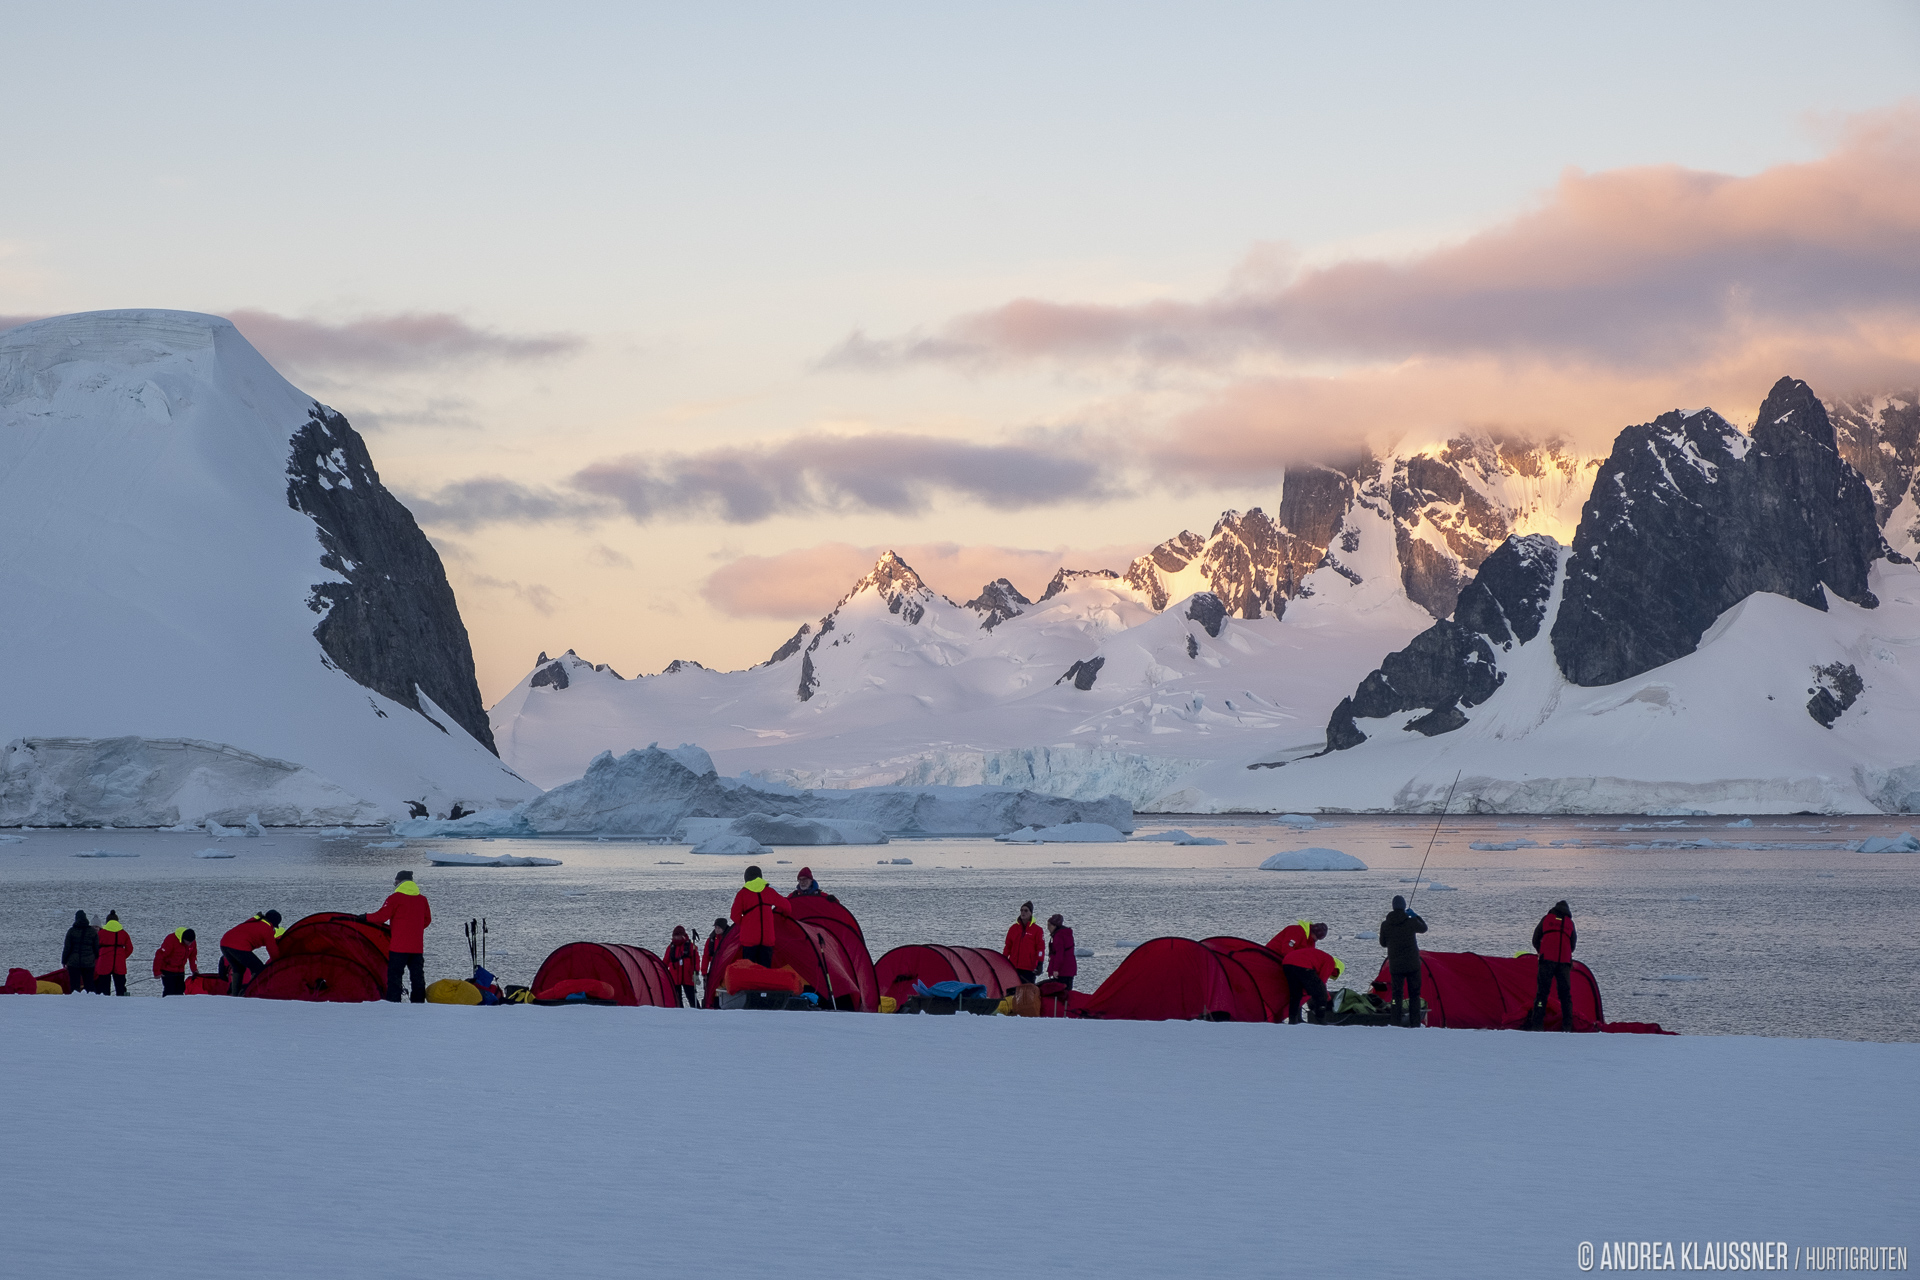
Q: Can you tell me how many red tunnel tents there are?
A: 6